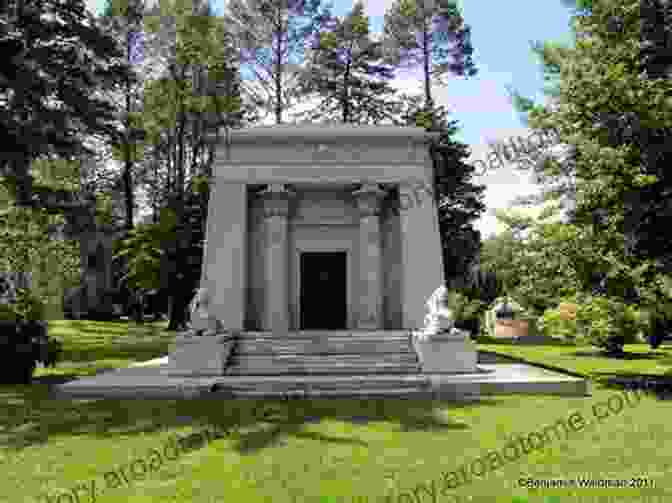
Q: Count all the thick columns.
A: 2